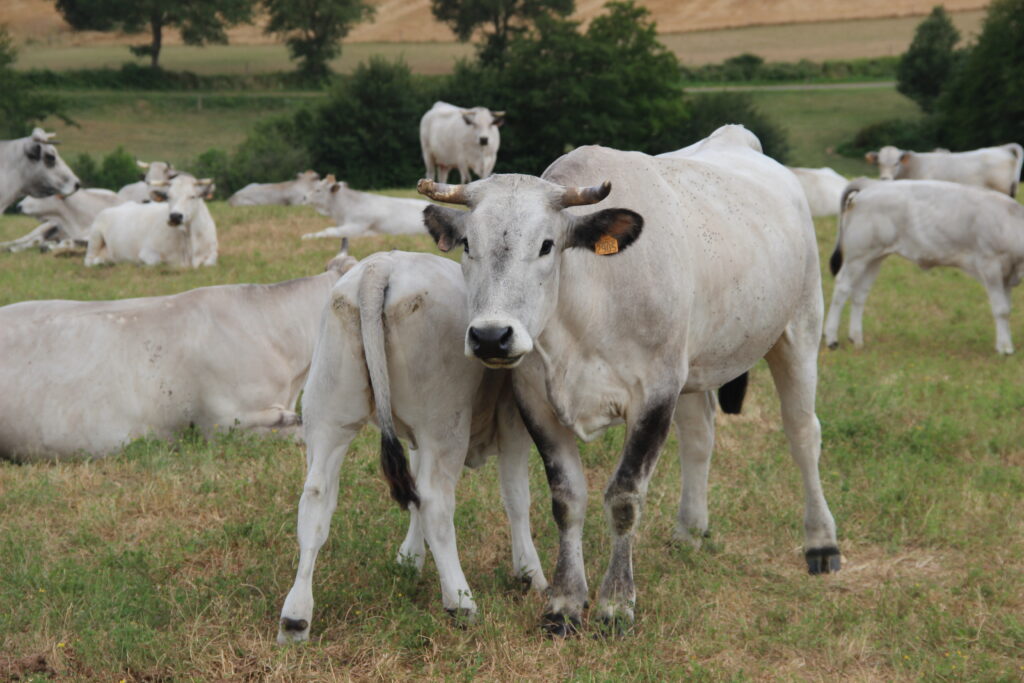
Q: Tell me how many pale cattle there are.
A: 13